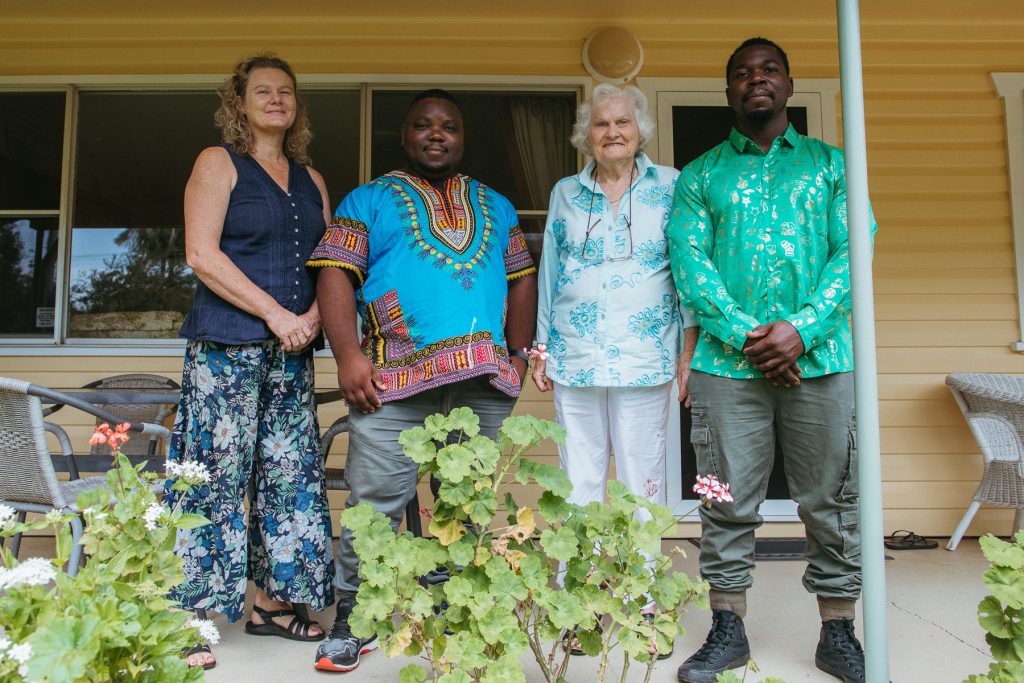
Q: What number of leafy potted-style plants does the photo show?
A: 3